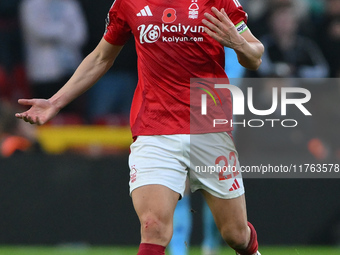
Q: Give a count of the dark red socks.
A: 2